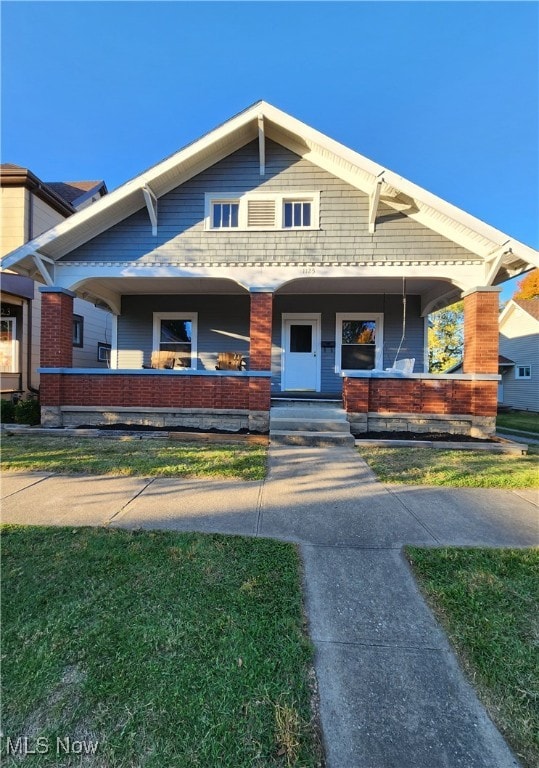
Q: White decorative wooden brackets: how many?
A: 5